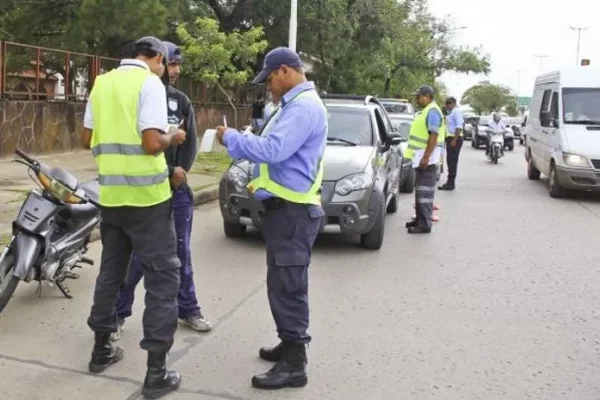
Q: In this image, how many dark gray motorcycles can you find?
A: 1